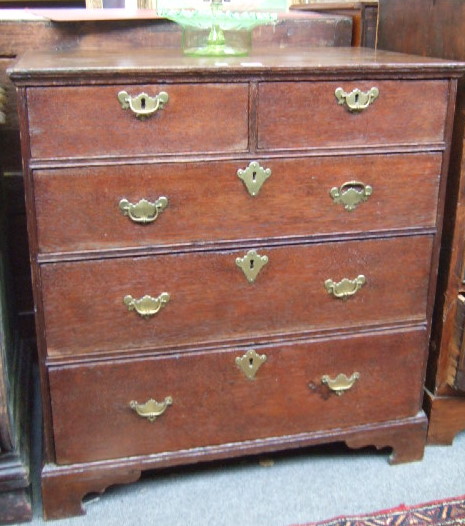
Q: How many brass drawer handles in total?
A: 8